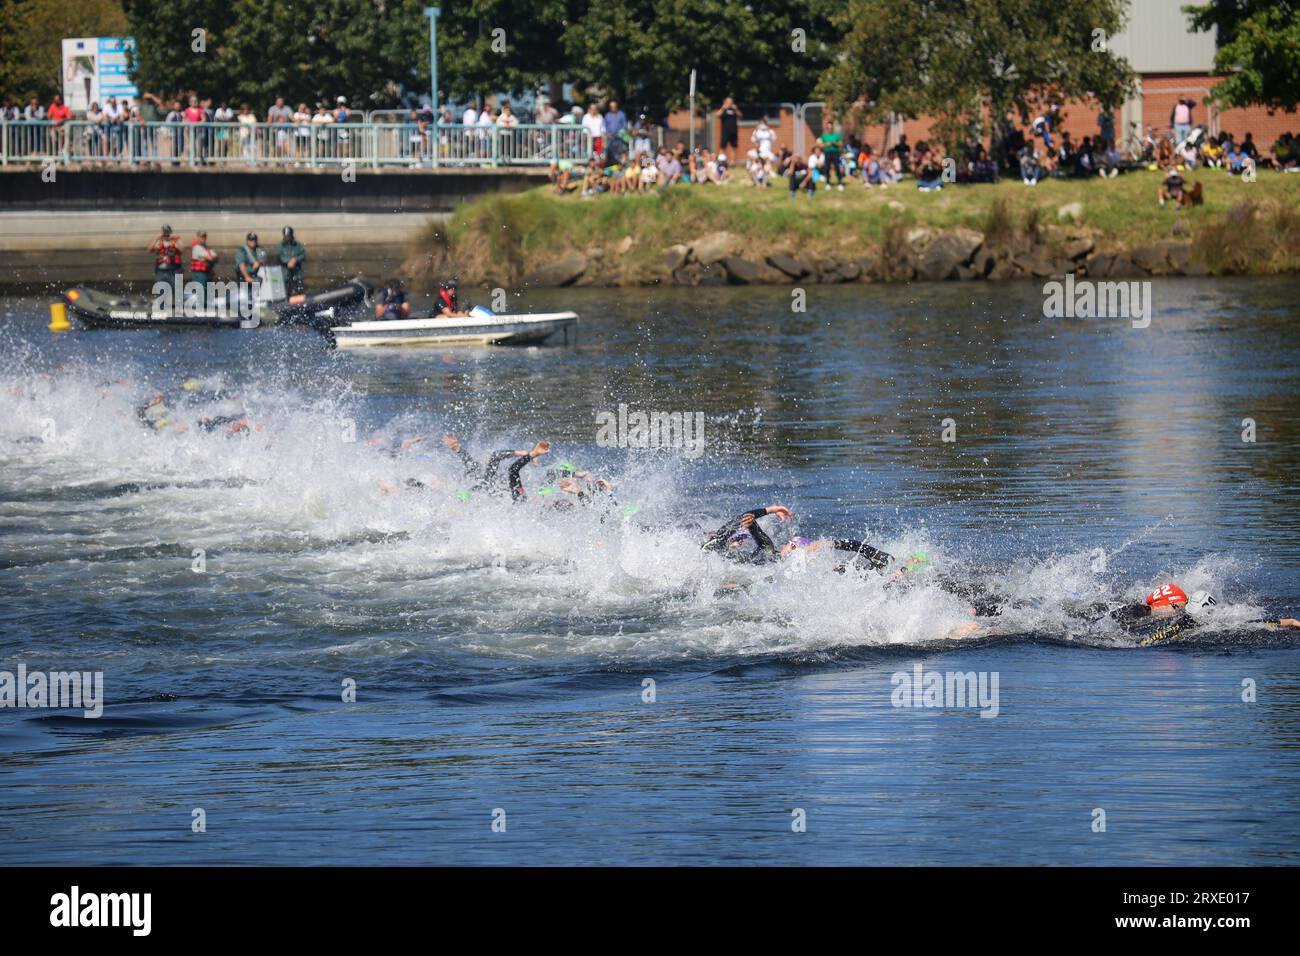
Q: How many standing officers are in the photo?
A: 4